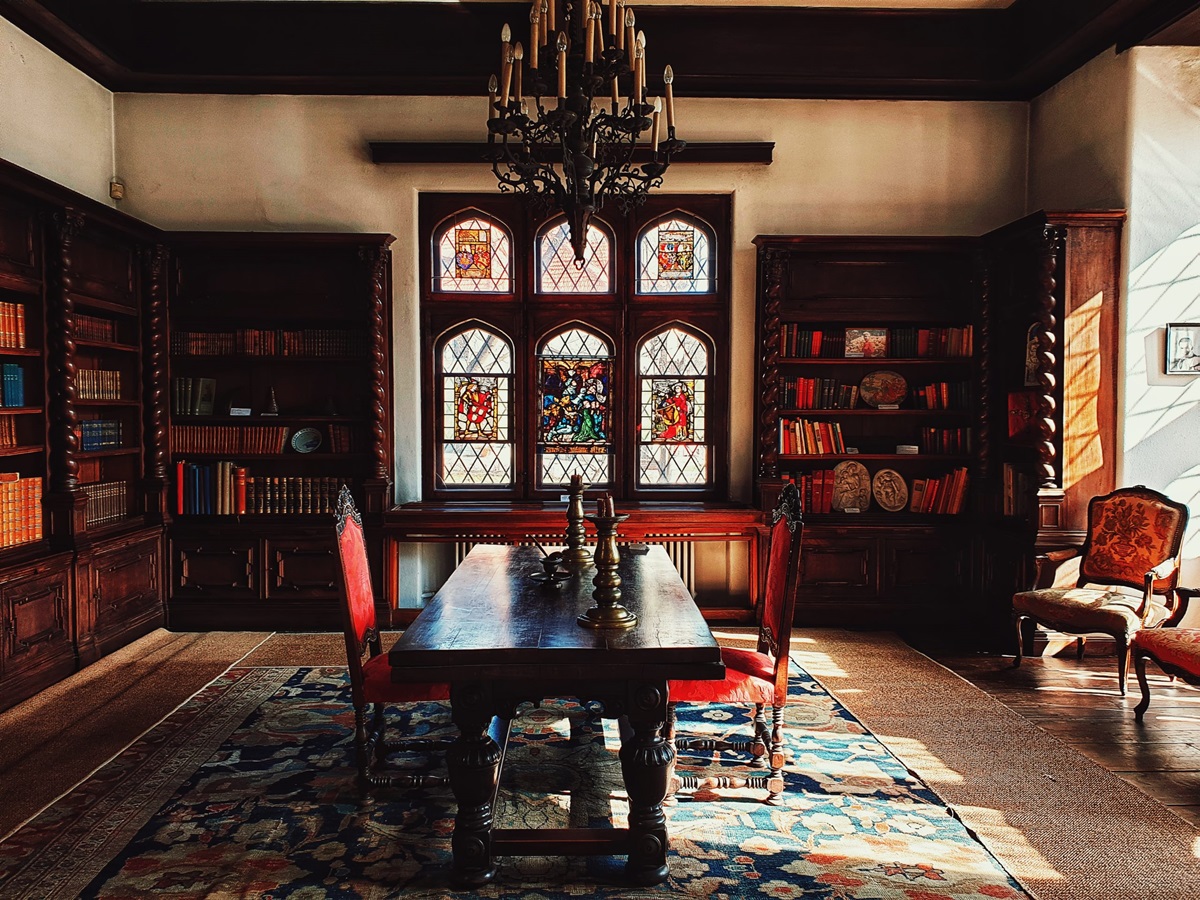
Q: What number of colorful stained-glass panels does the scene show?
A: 5